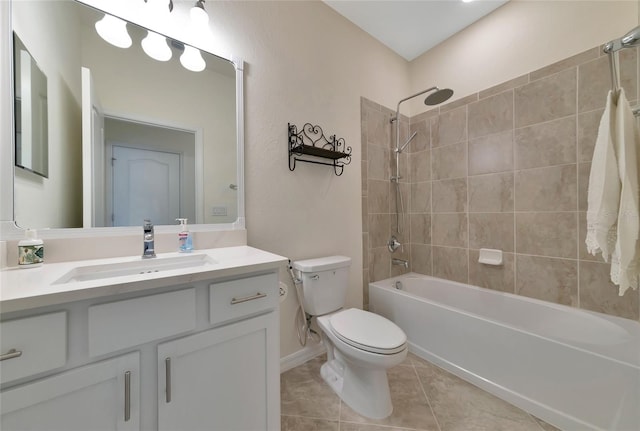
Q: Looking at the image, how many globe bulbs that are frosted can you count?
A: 3